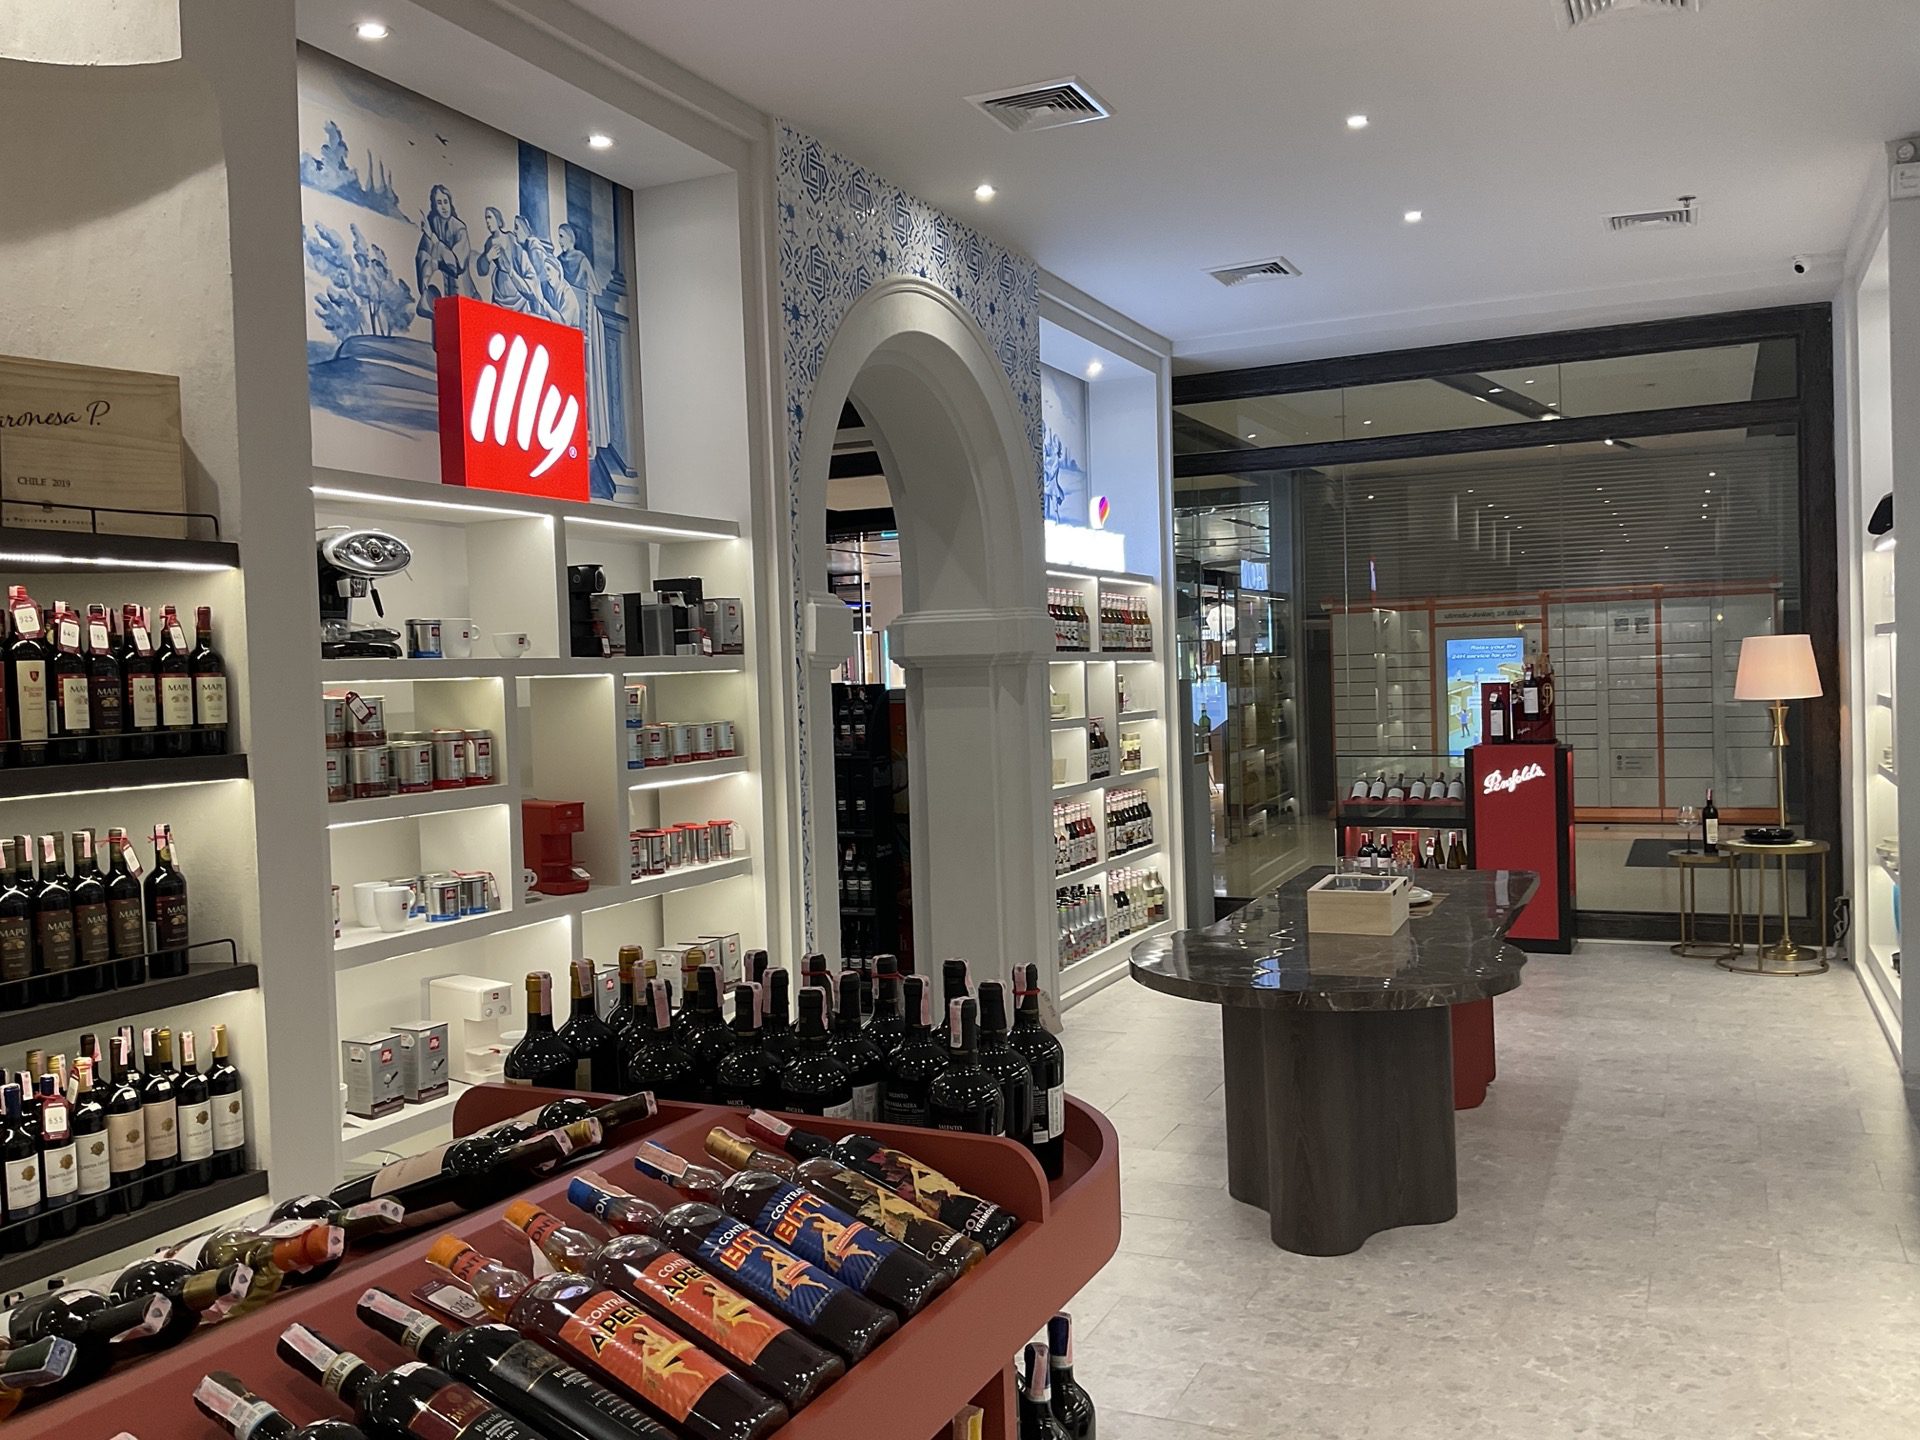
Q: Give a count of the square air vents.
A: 4